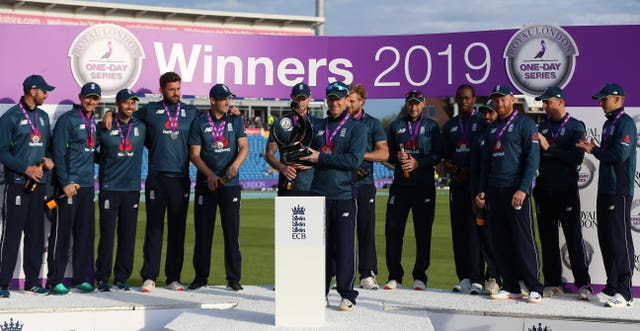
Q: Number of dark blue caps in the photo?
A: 11